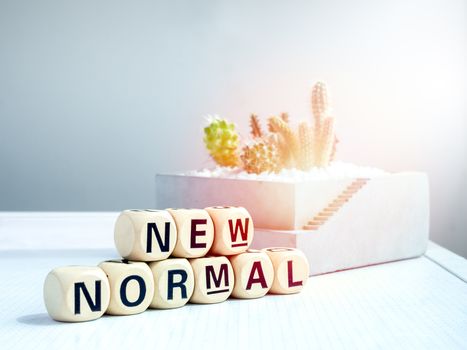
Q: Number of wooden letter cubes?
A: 9